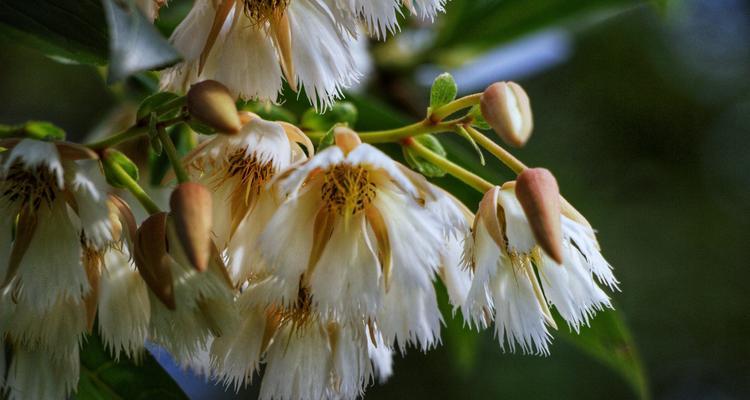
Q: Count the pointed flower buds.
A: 4